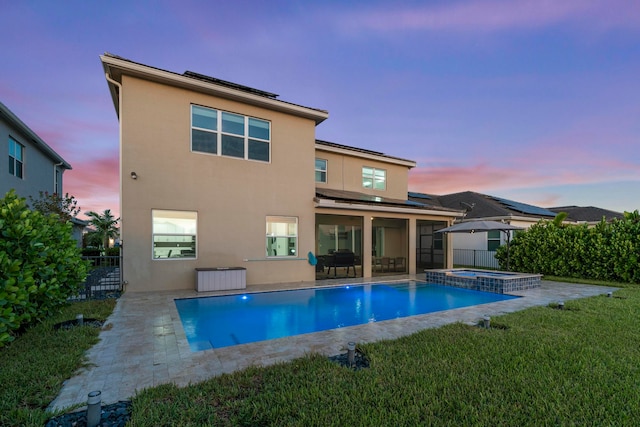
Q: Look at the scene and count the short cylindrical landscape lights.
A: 6